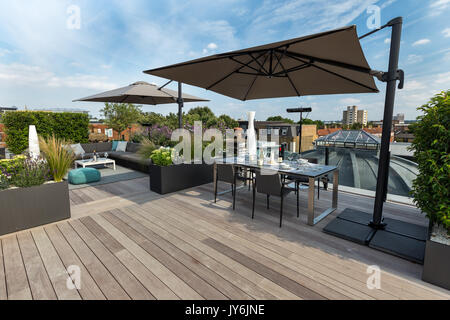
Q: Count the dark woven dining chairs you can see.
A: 4